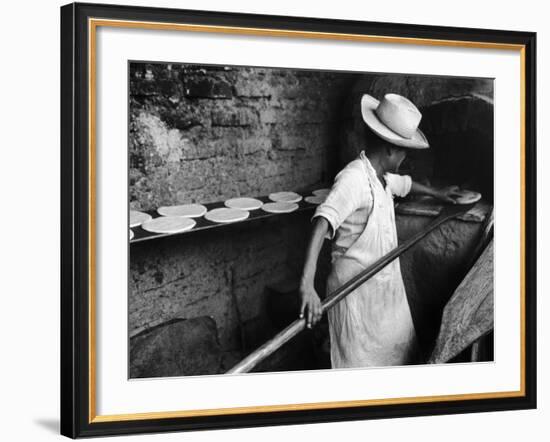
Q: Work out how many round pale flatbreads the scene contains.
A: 11